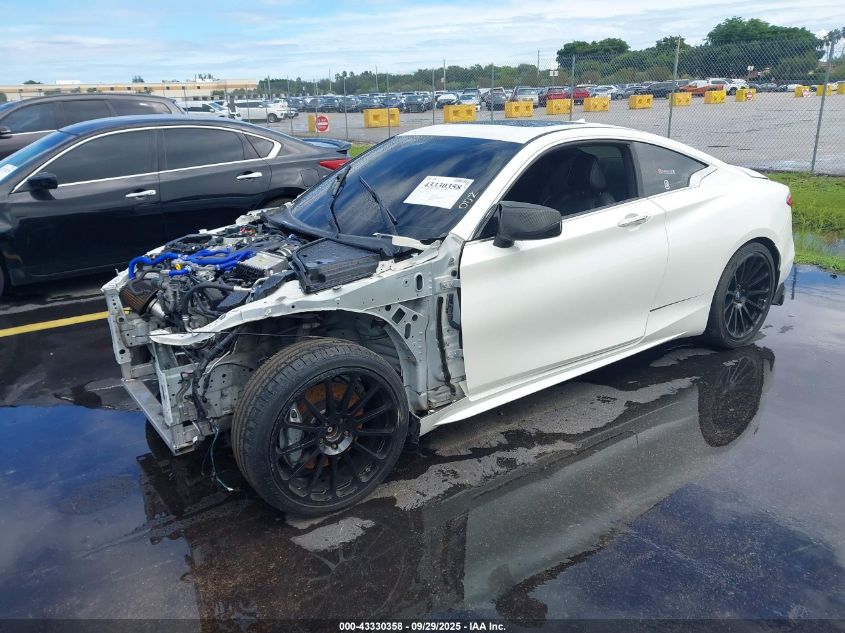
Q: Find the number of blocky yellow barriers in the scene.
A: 13